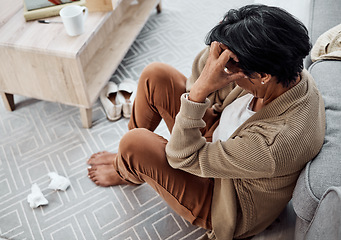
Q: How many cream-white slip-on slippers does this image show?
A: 2